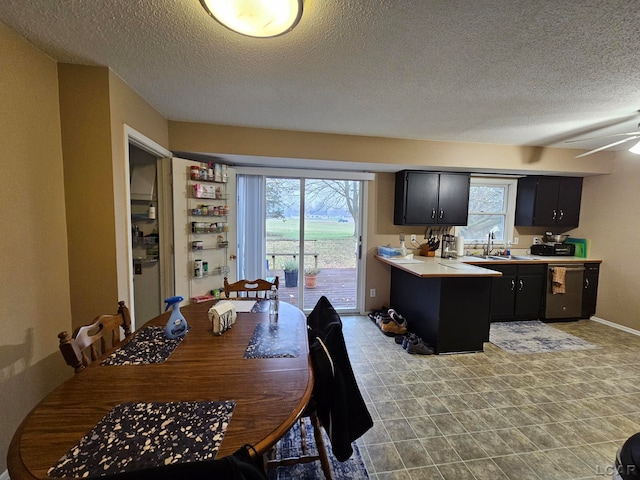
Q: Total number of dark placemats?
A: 4